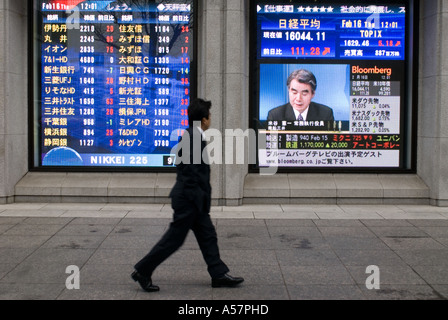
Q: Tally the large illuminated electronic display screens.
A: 2